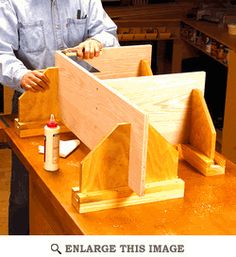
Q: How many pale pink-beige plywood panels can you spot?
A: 3